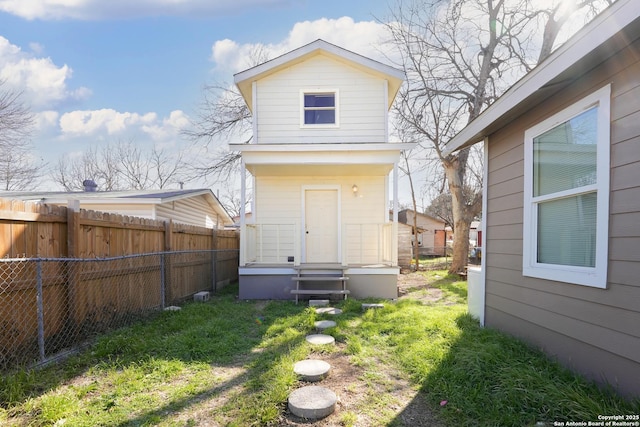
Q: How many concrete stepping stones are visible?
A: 5